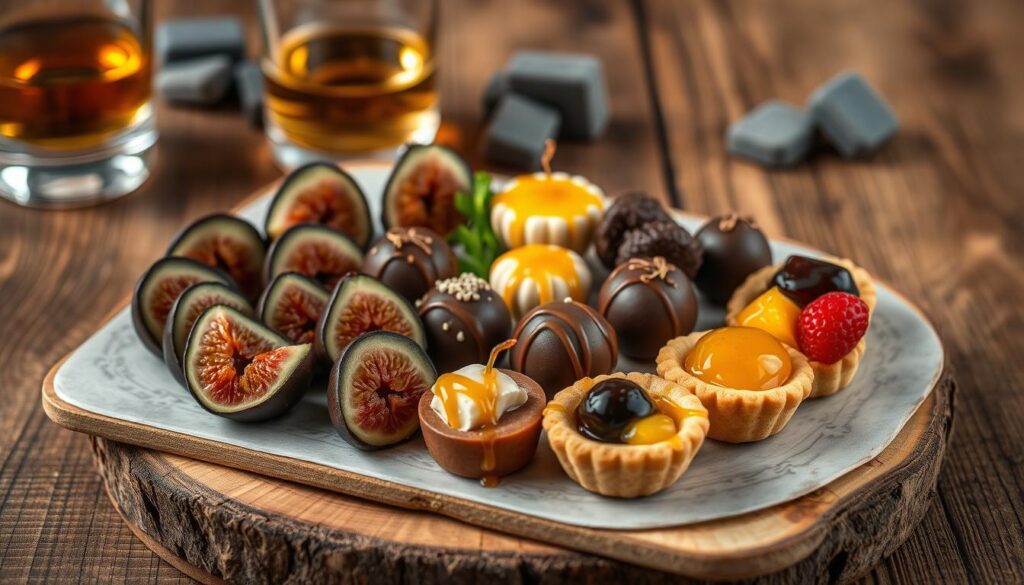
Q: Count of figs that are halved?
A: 10